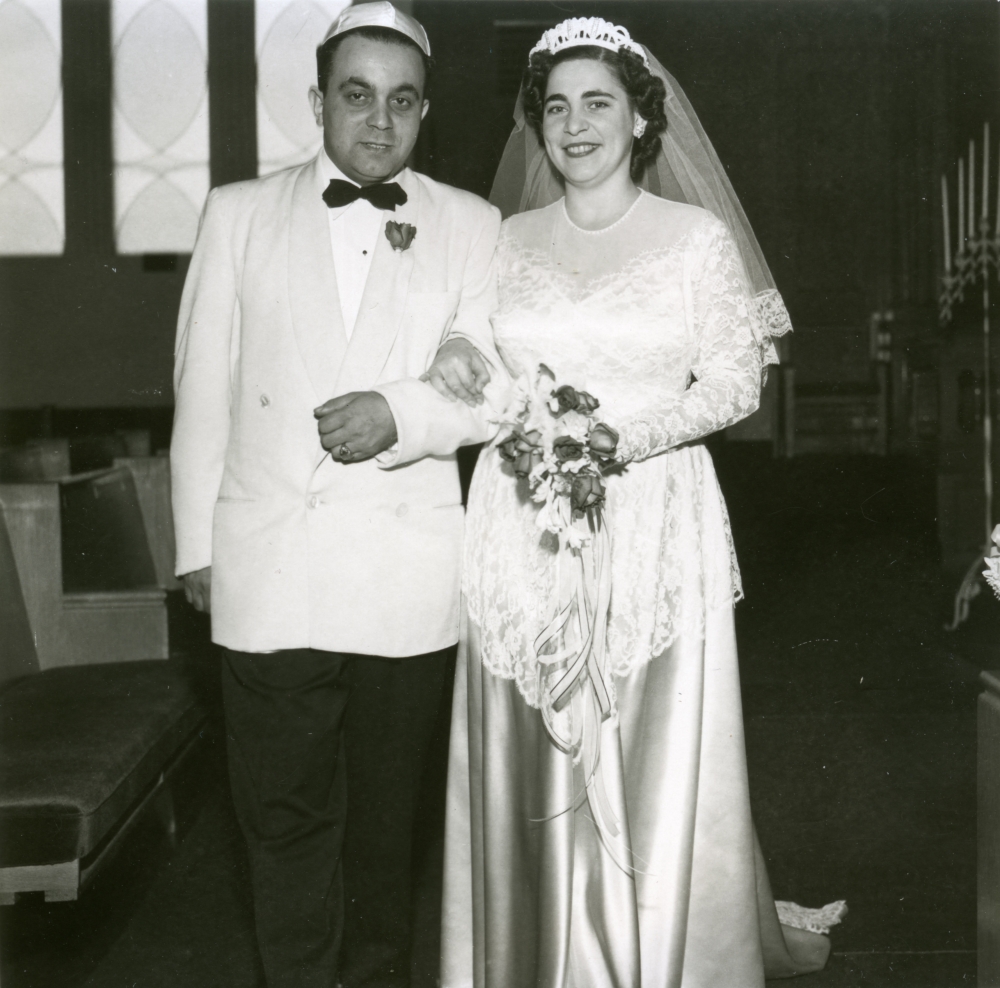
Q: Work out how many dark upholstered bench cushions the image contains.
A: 1